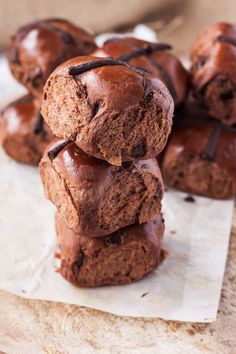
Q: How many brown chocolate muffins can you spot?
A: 8